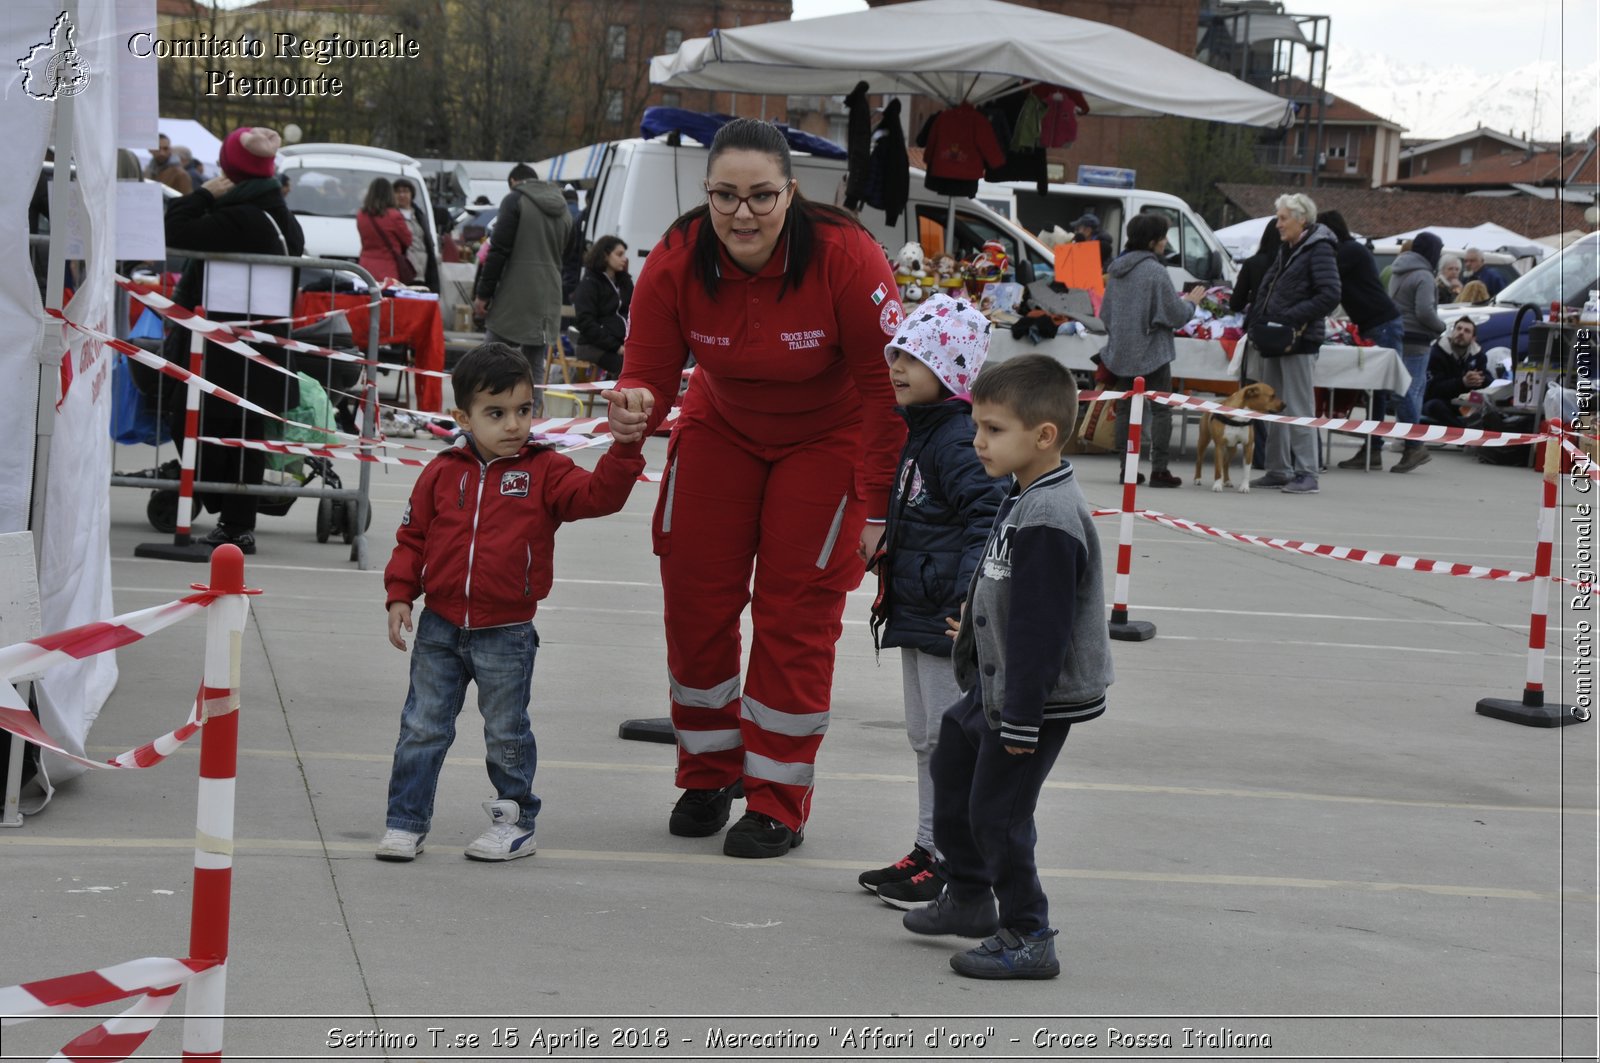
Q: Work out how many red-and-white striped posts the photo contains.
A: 4